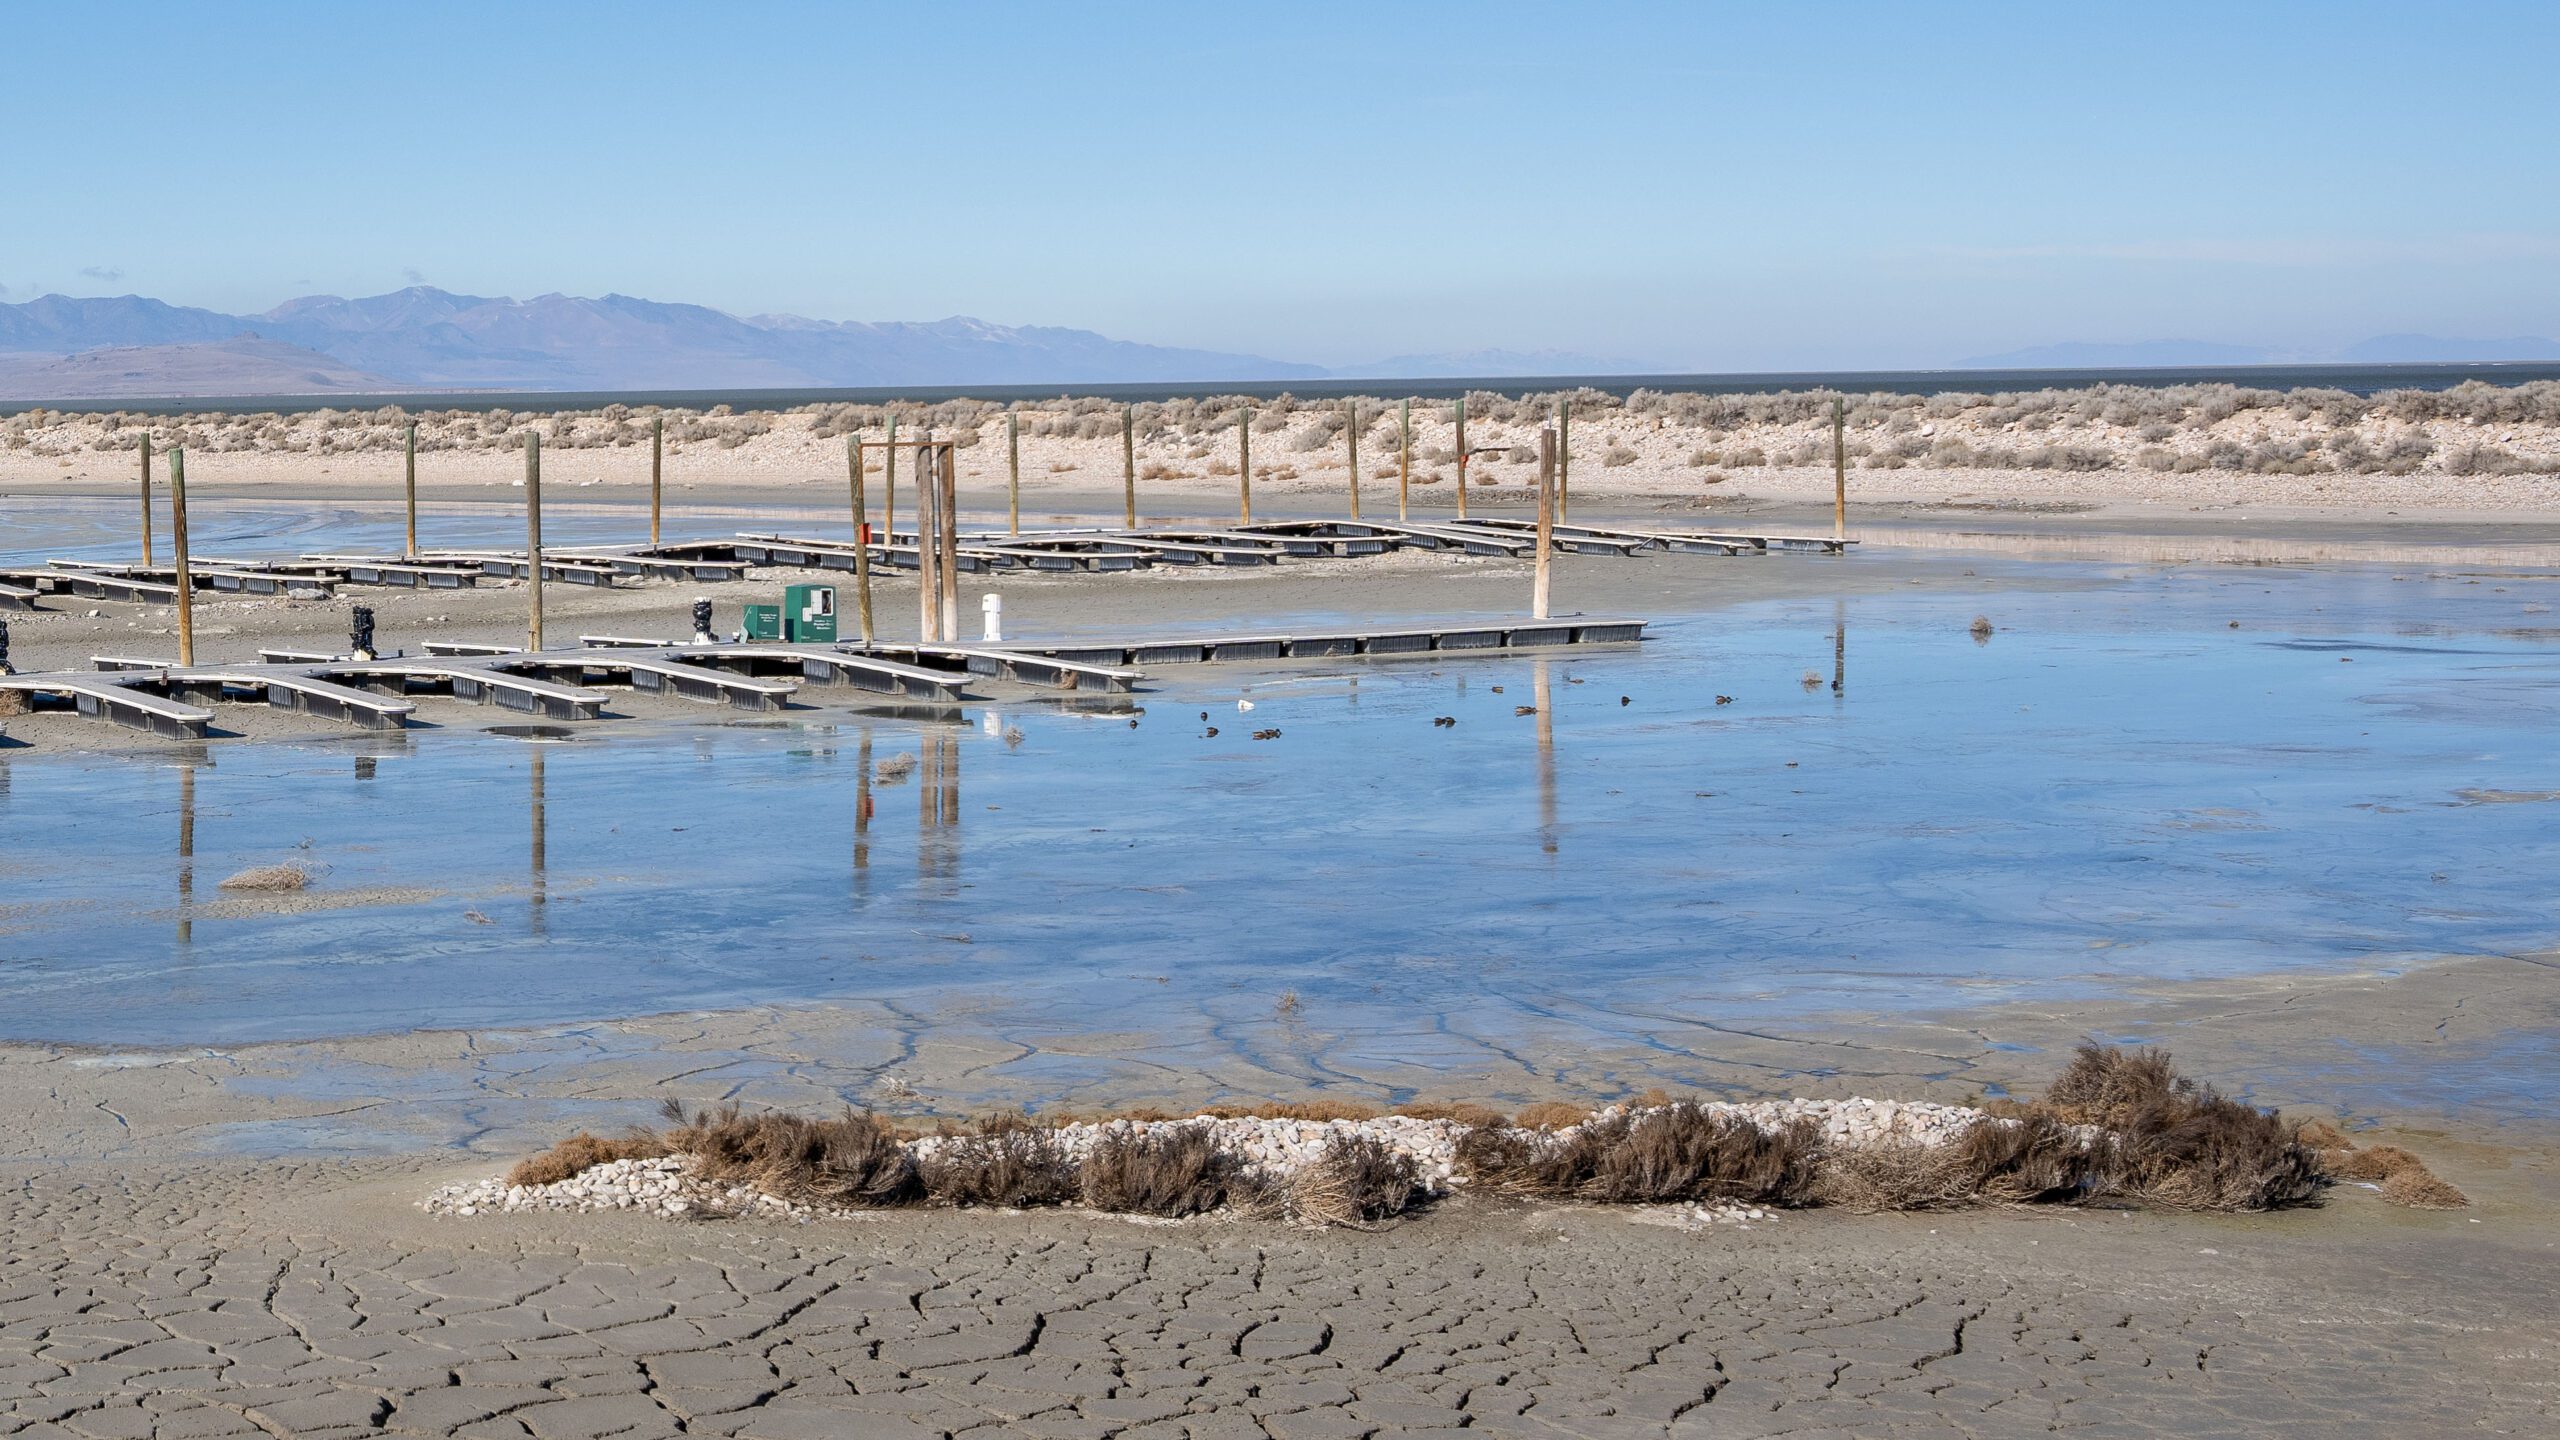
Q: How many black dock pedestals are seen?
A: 3